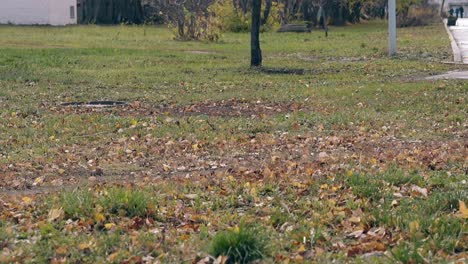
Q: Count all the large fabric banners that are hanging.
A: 0